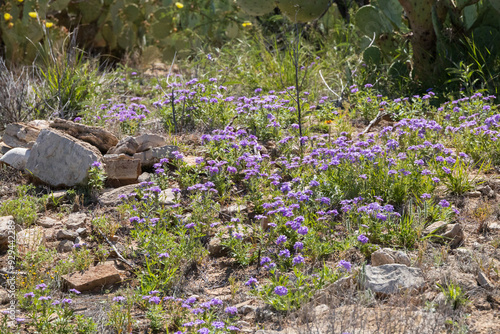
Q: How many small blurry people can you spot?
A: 0